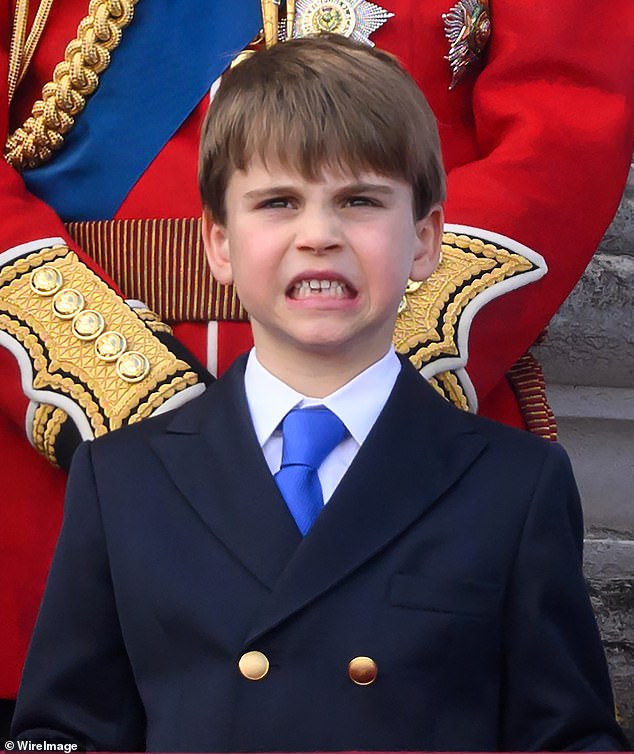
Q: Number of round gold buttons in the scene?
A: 7